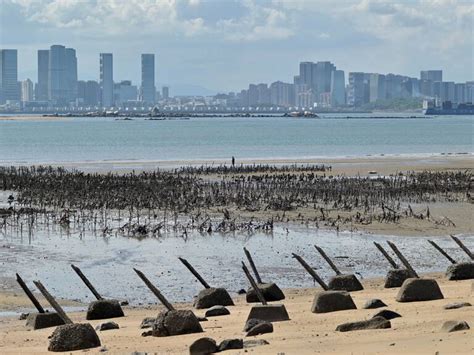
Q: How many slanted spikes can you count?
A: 13